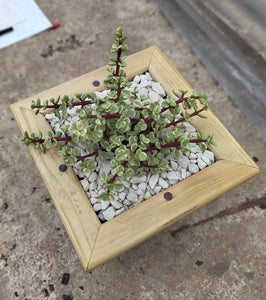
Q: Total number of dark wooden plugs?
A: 3